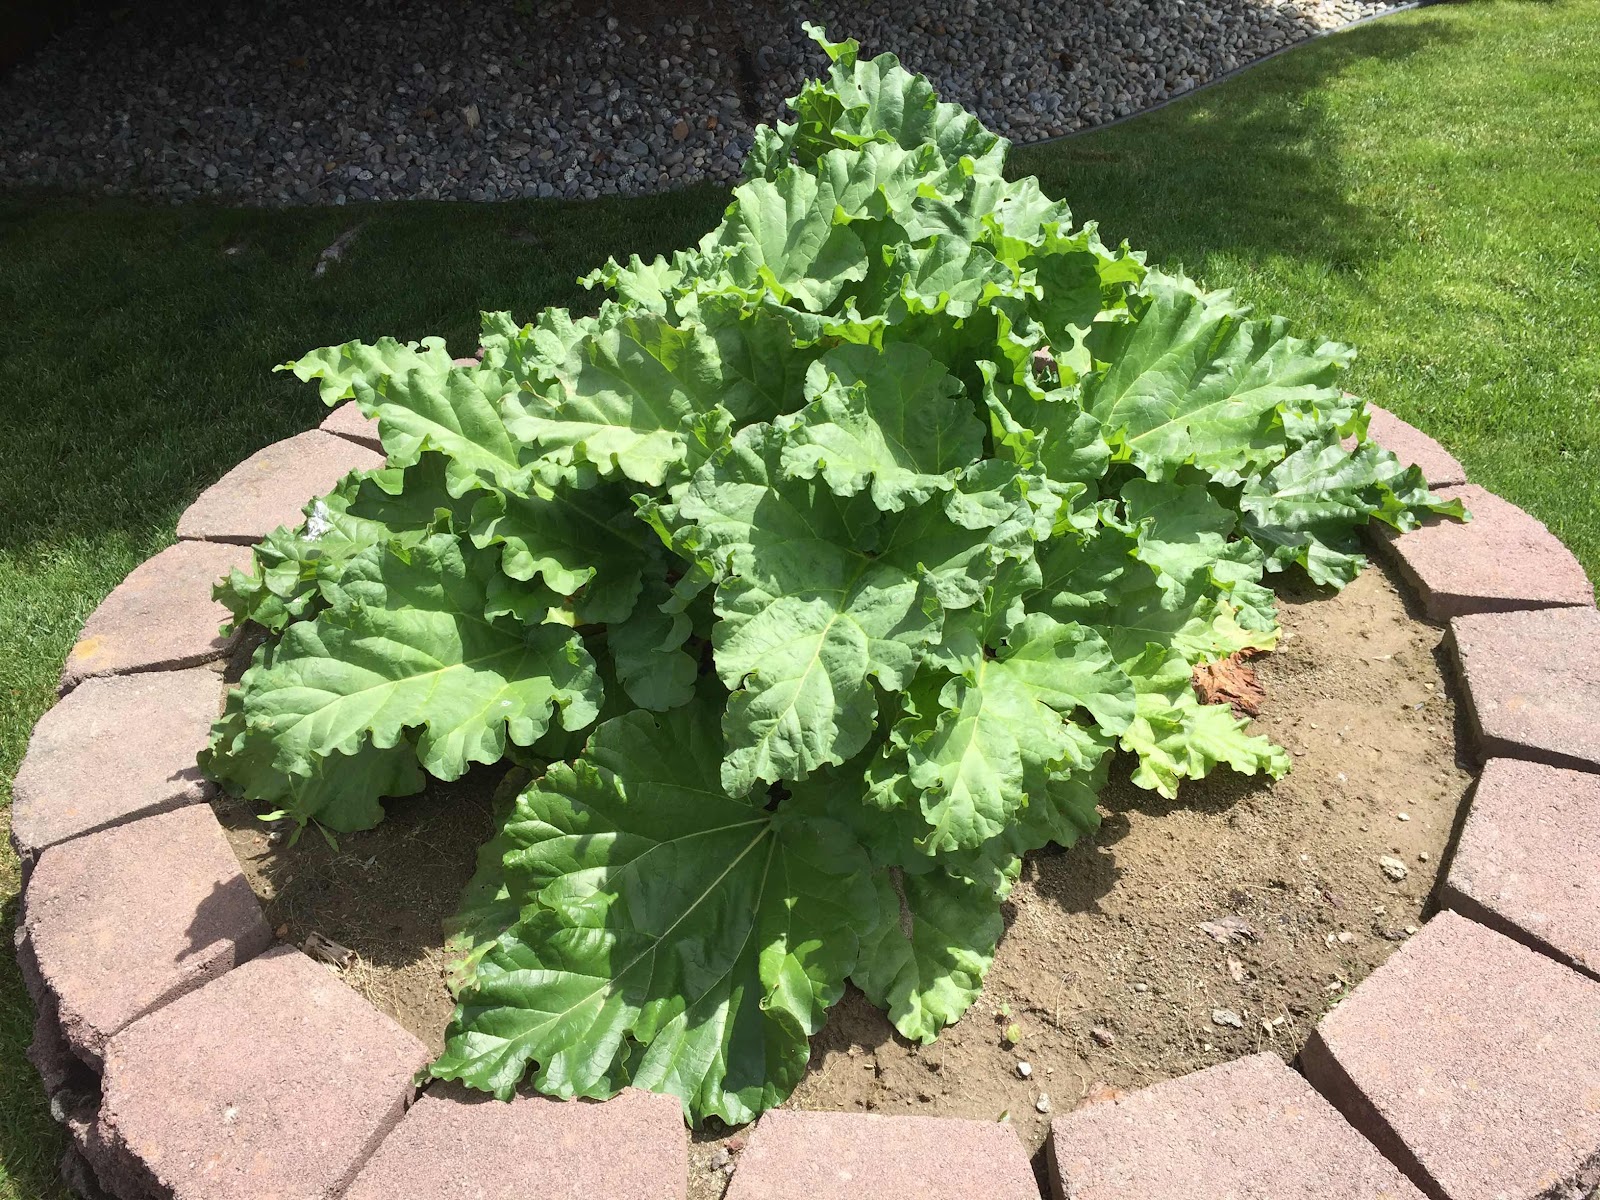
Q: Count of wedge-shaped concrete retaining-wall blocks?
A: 14